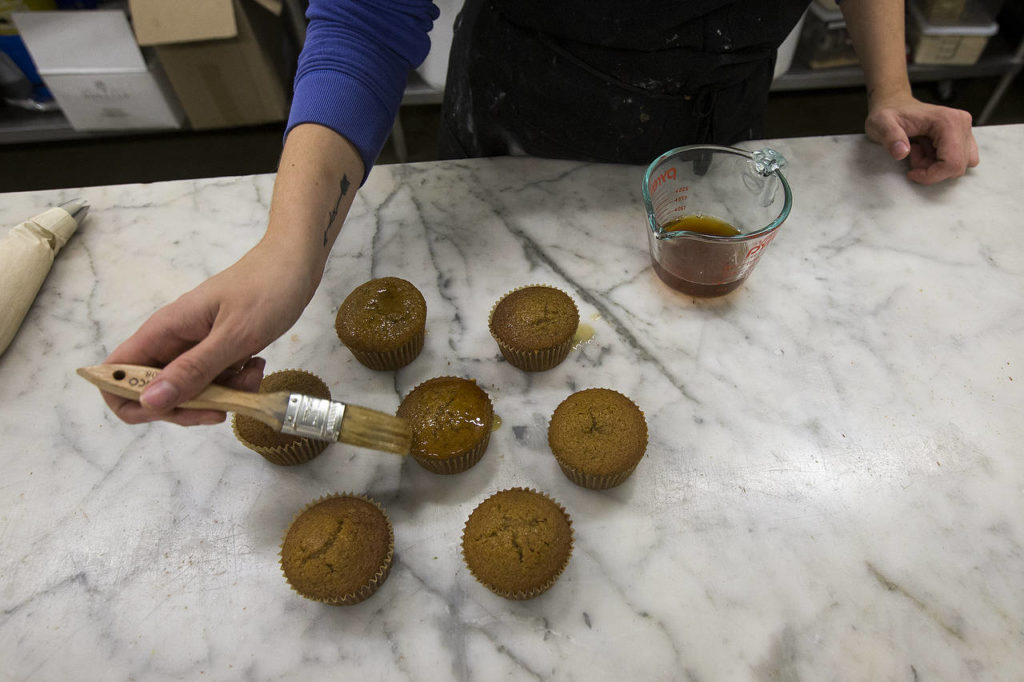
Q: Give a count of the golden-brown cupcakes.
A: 7